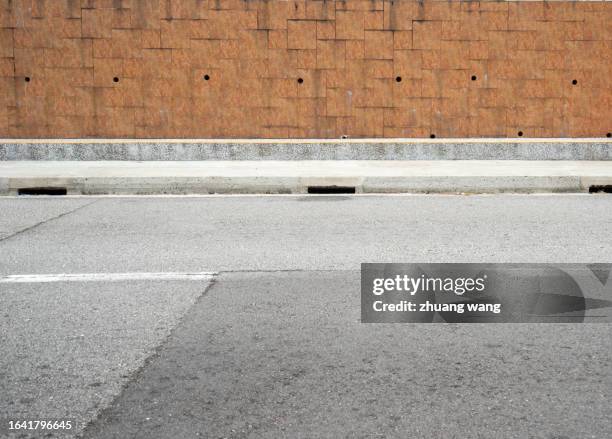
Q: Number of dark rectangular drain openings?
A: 3